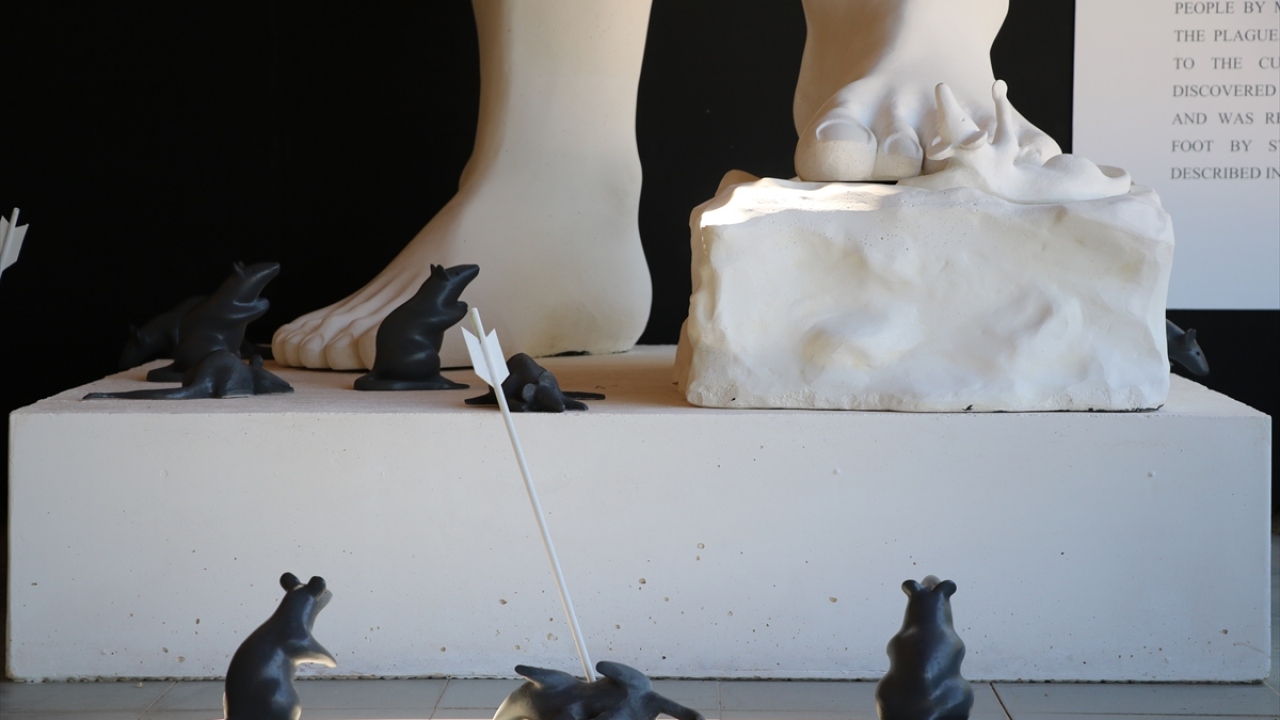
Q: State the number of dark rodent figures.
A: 9